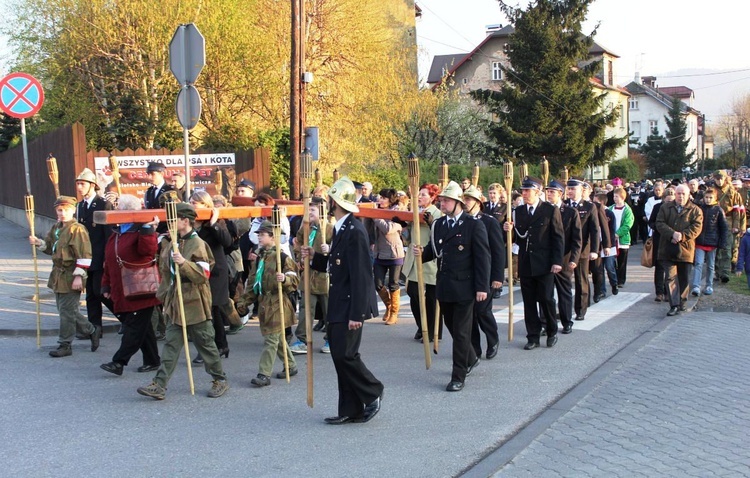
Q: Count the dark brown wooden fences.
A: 1